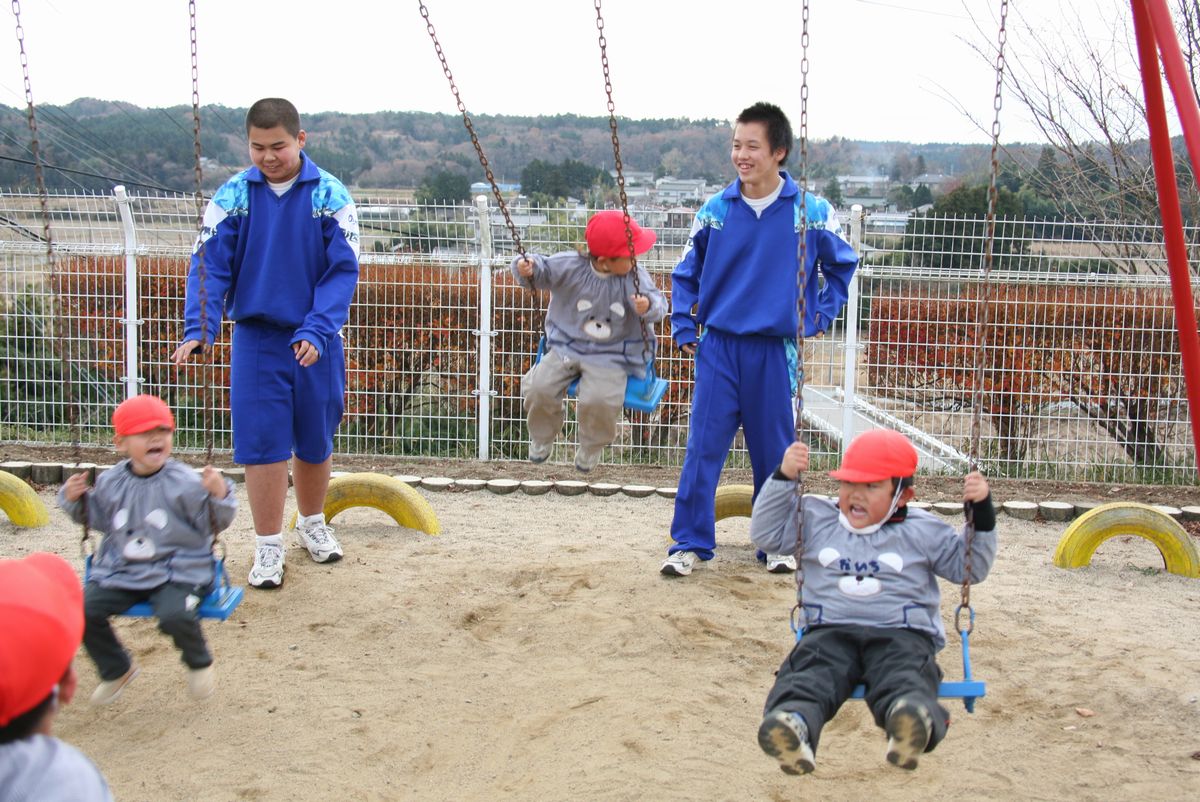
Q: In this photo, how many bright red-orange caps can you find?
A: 4